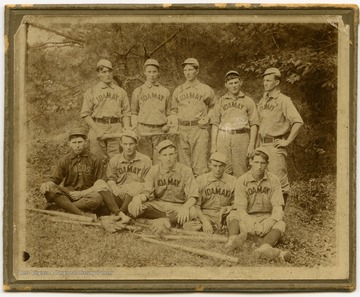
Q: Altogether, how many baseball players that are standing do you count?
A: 5